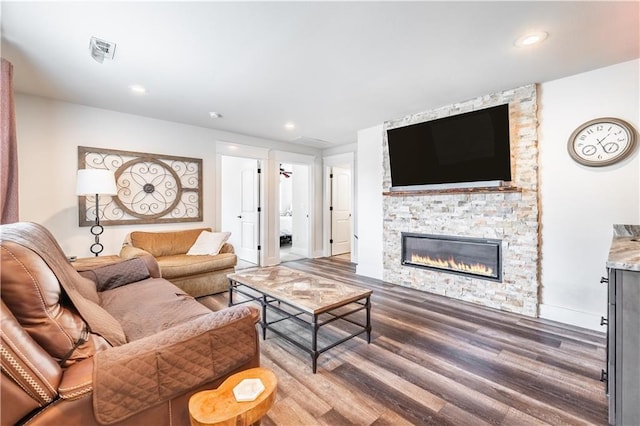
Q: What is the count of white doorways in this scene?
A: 3